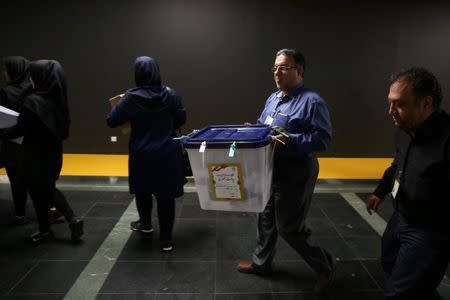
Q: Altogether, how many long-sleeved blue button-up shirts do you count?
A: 1